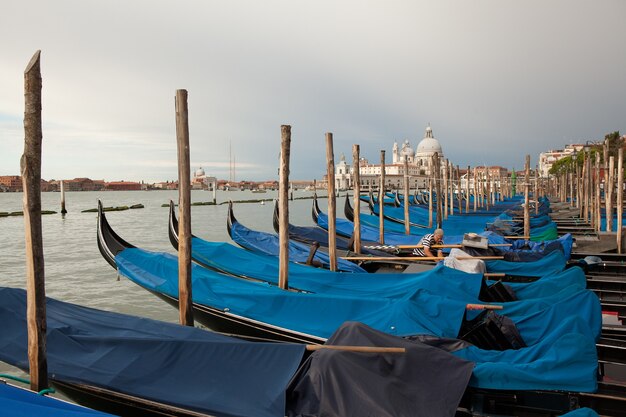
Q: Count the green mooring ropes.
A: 1